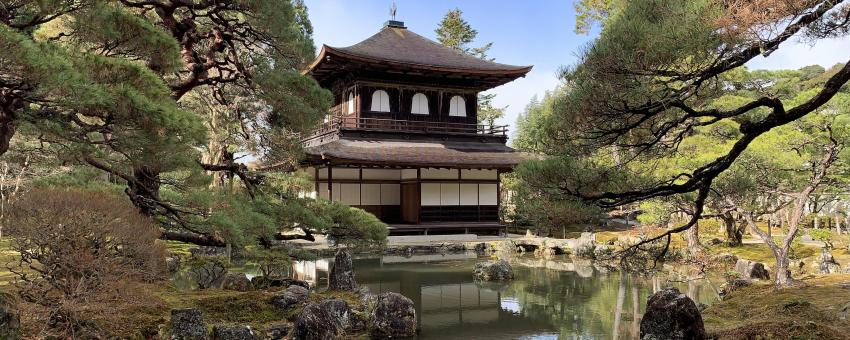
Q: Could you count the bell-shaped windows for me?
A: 4